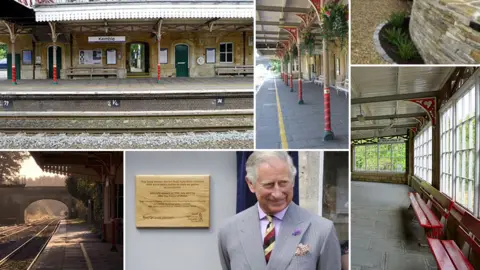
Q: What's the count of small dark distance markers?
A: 3